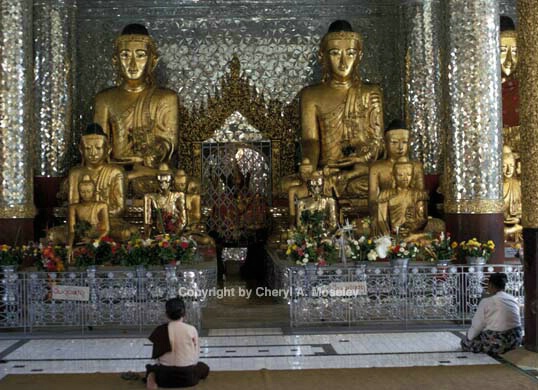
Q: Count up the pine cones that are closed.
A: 0